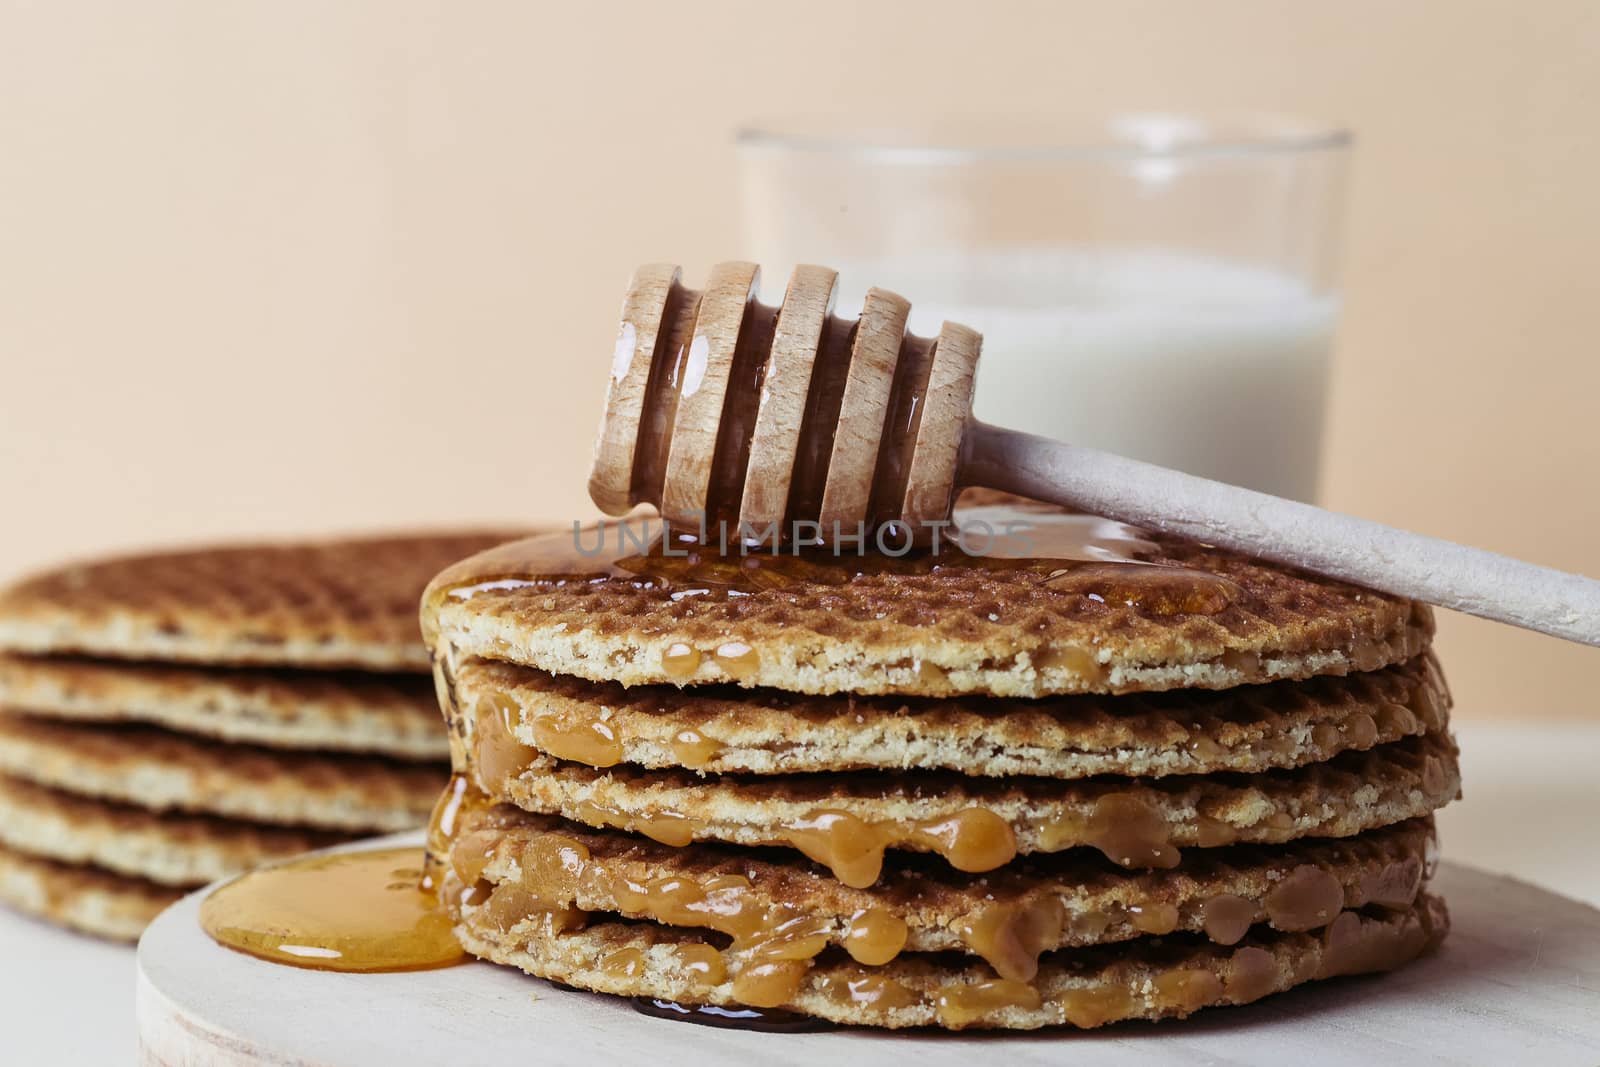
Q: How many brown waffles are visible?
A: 10